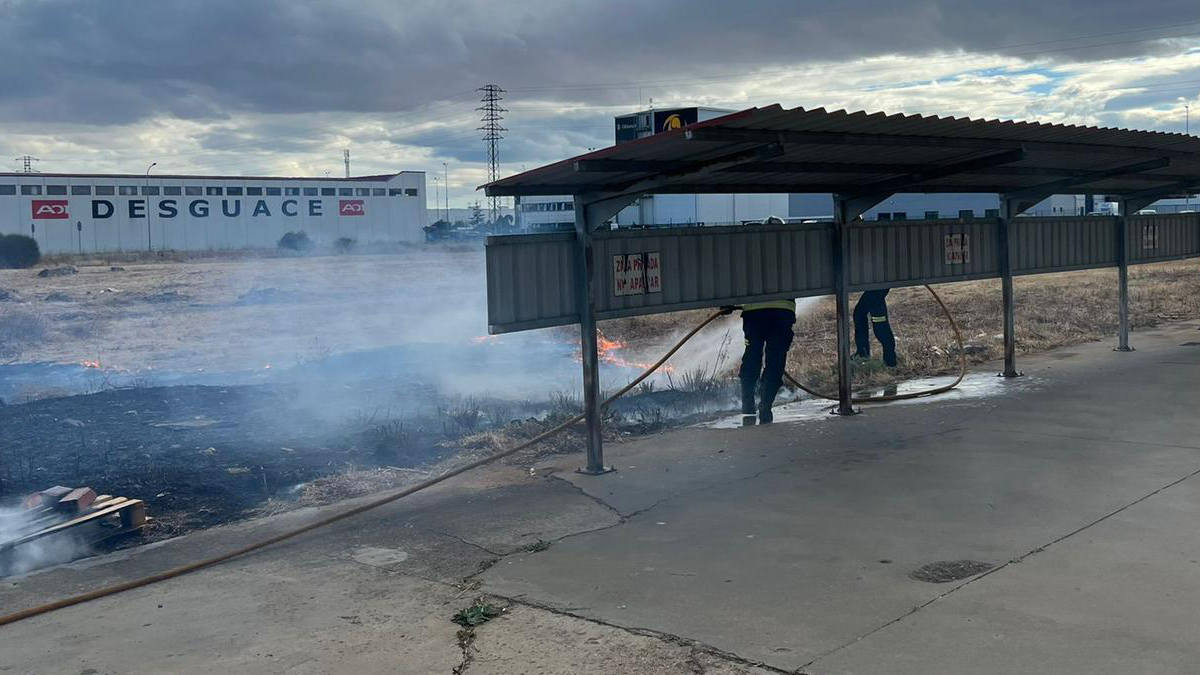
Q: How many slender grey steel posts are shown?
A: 4